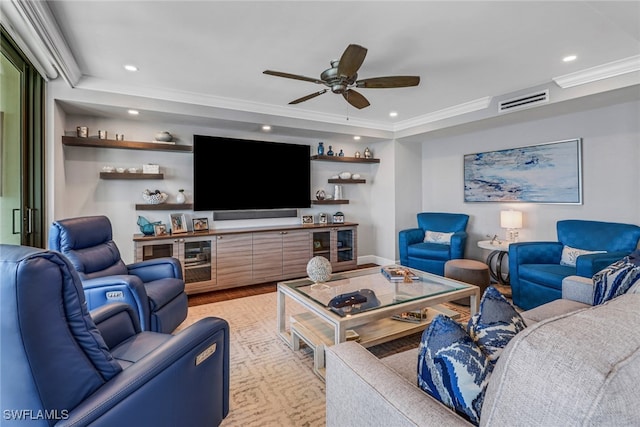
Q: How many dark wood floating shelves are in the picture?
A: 6